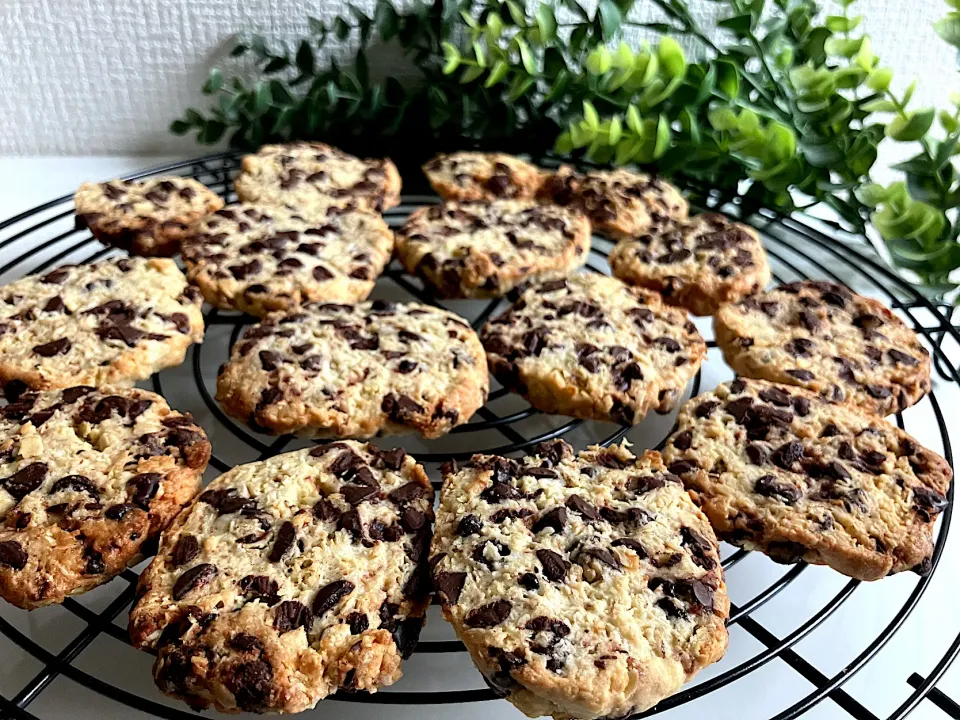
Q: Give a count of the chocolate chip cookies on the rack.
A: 15